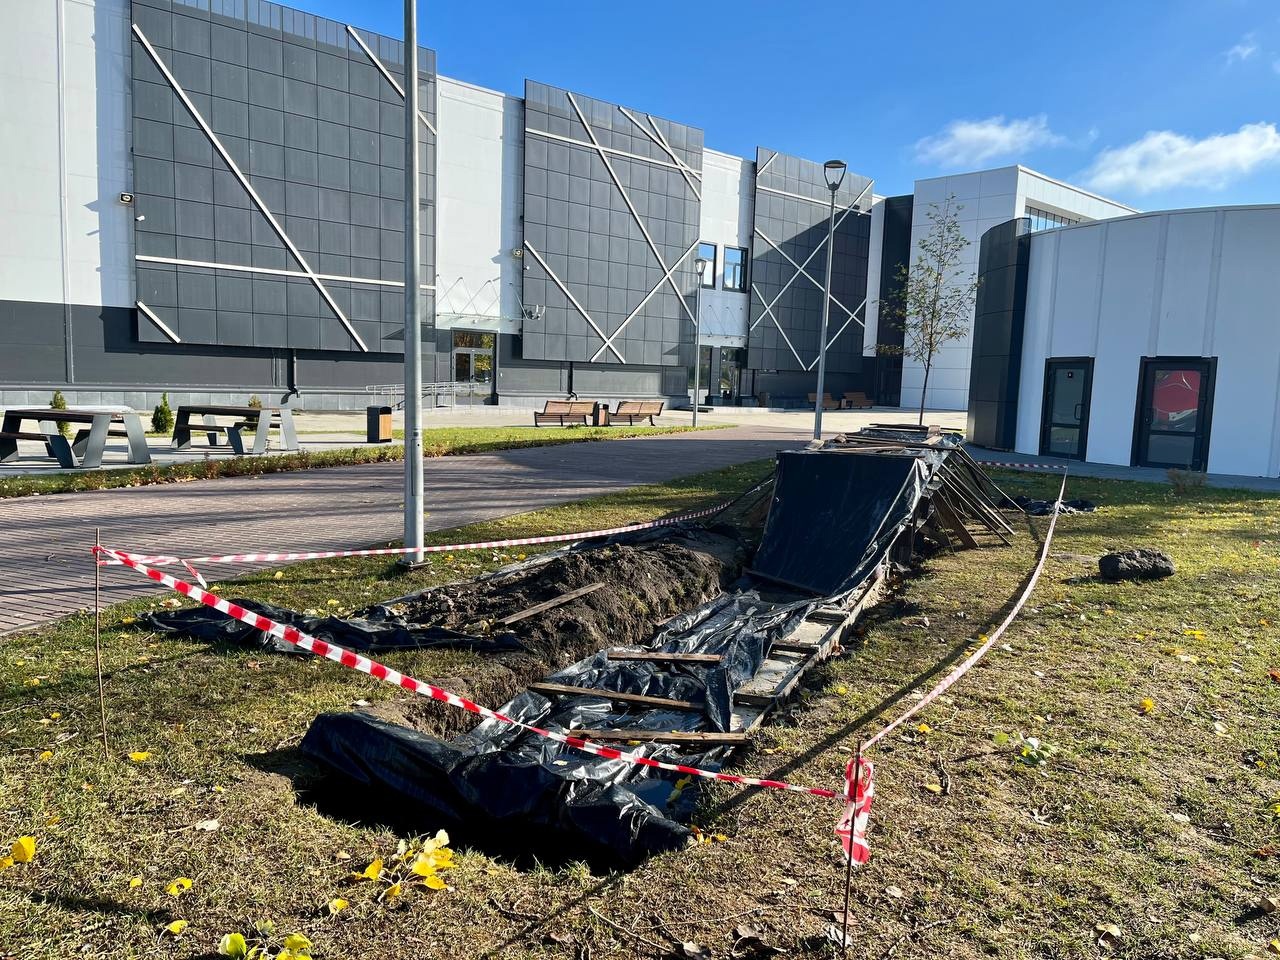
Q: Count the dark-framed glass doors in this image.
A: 2